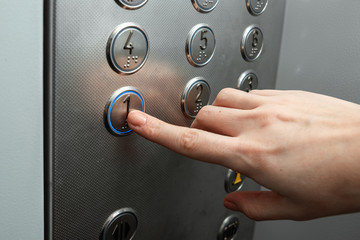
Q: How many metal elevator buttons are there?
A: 12